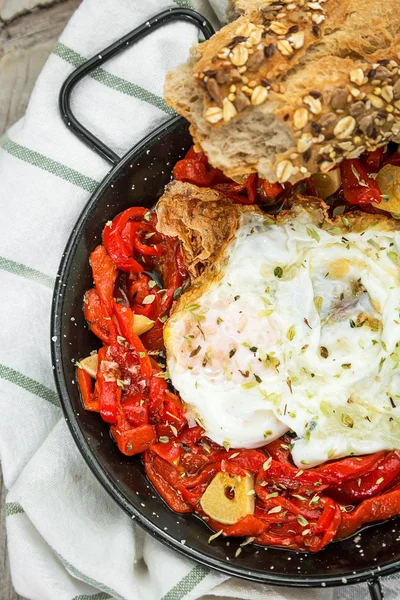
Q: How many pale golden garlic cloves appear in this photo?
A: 5